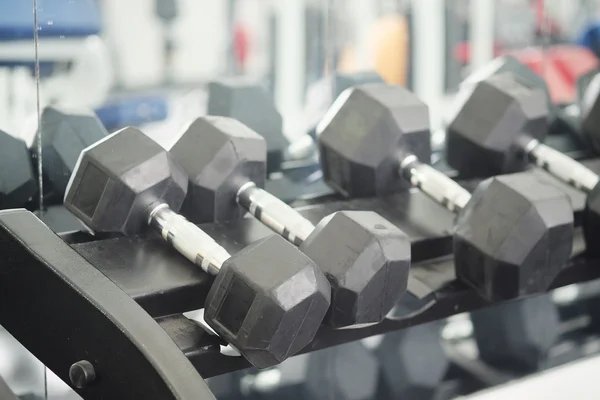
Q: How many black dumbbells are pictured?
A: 4